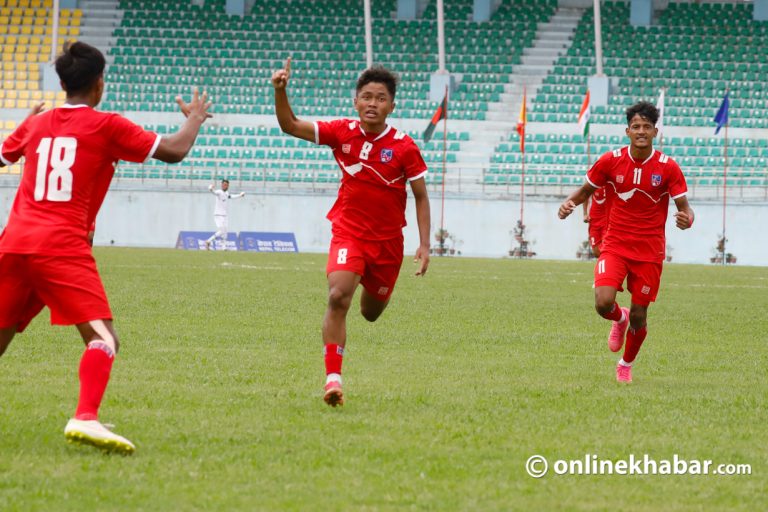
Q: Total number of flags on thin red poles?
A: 5